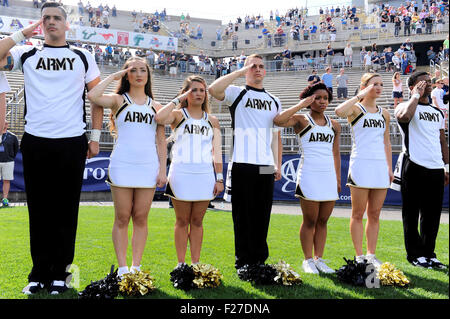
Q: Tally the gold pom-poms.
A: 4